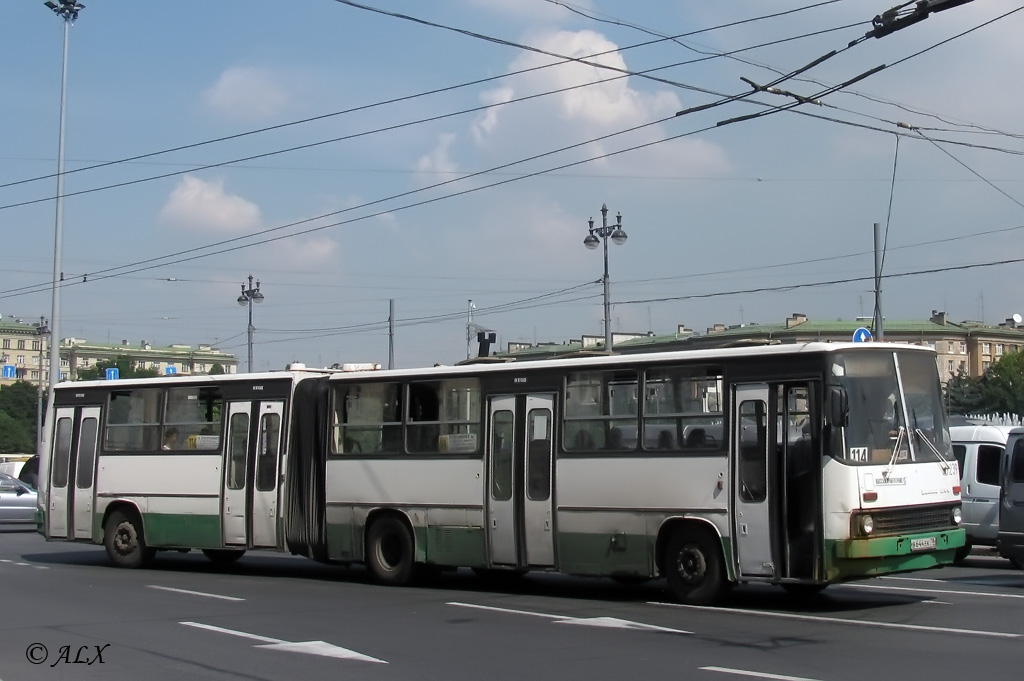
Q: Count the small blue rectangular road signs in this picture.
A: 3